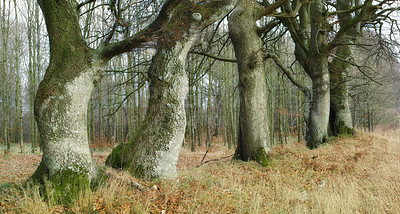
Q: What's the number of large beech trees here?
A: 5